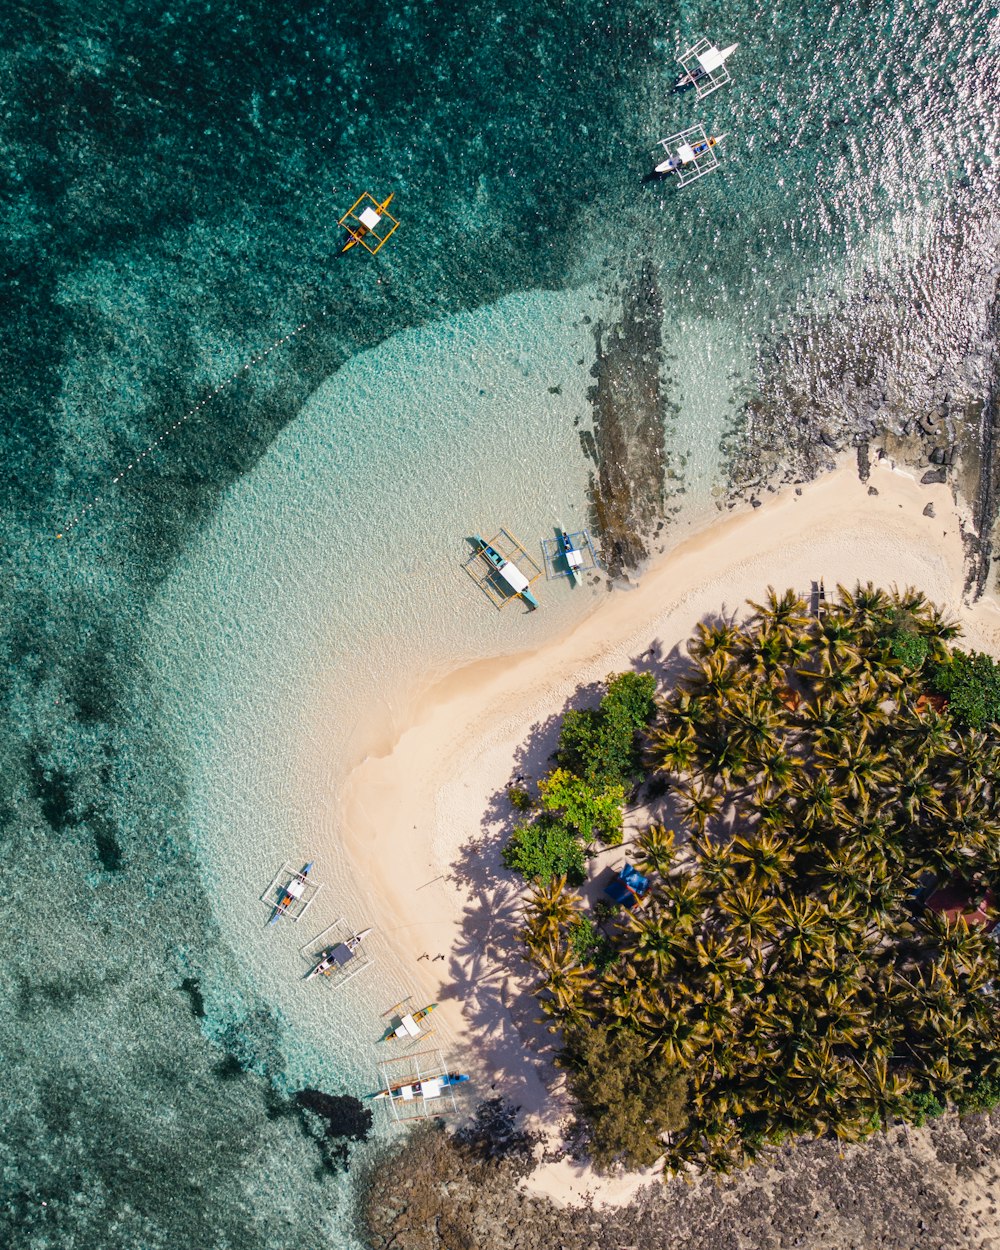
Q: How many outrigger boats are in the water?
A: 9